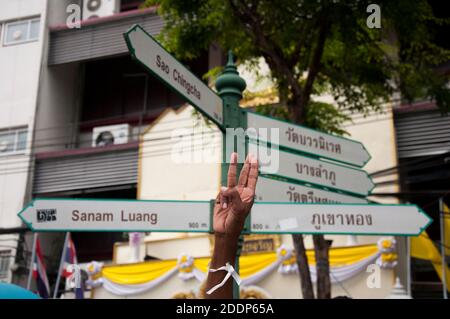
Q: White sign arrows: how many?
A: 6